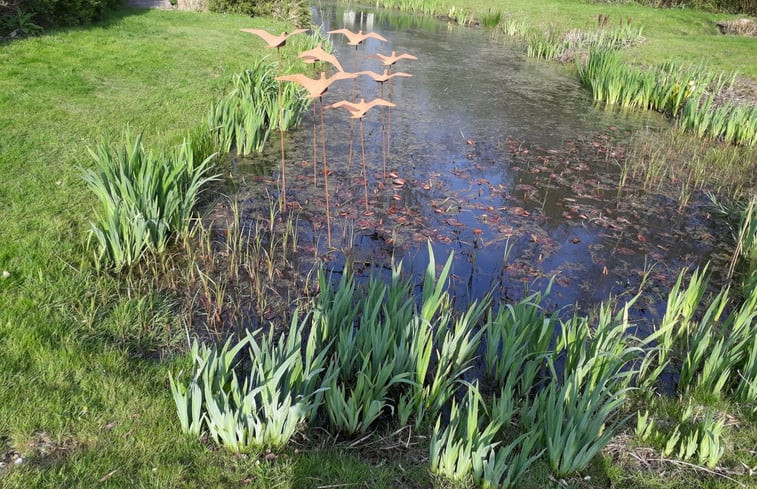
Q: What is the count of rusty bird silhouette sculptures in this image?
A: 7